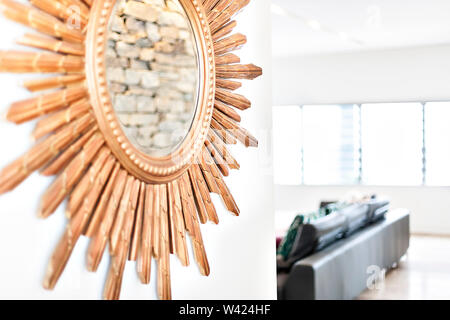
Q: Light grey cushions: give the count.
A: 3